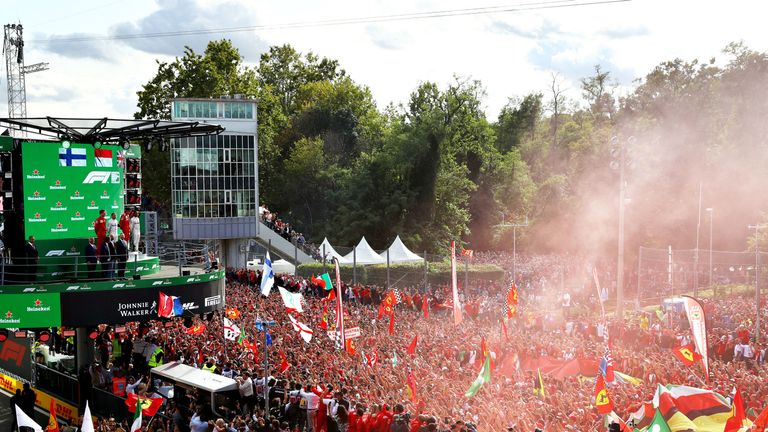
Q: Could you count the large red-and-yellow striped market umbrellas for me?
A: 0